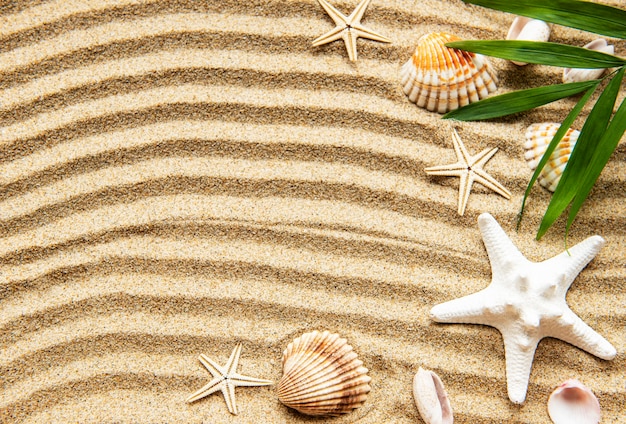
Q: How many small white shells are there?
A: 4